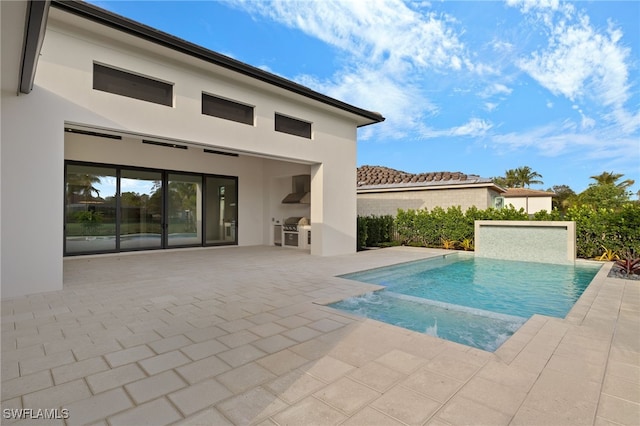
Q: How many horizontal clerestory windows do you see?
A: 3